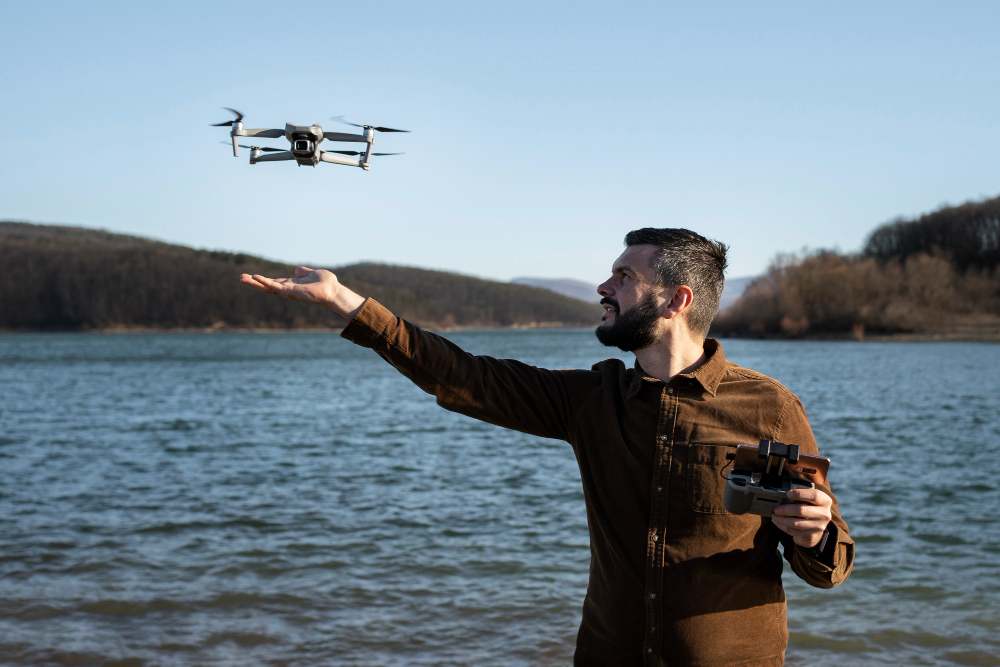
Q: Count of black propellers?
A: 4